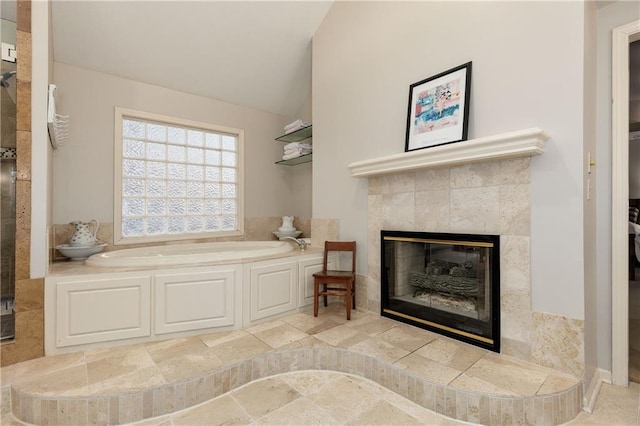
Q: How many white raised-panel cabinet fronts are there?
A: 4